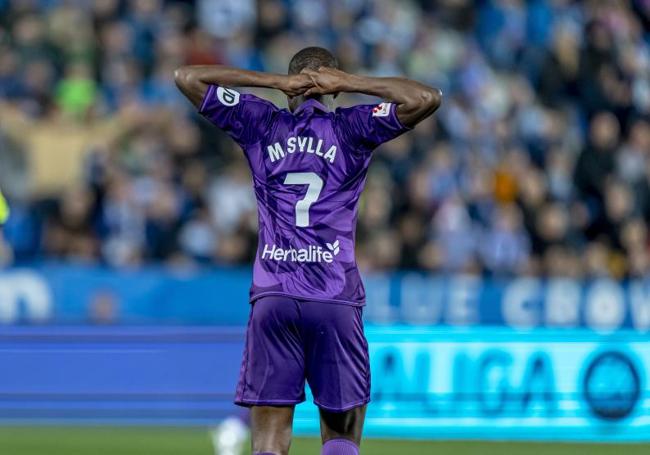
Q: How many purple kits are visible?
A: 1